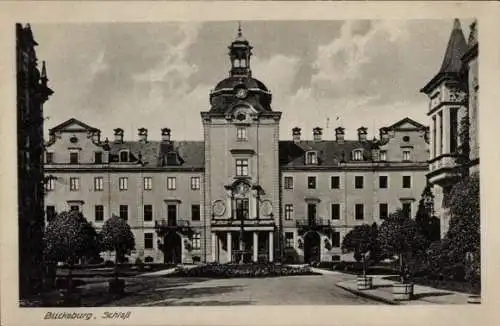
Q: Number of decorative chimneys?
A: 7